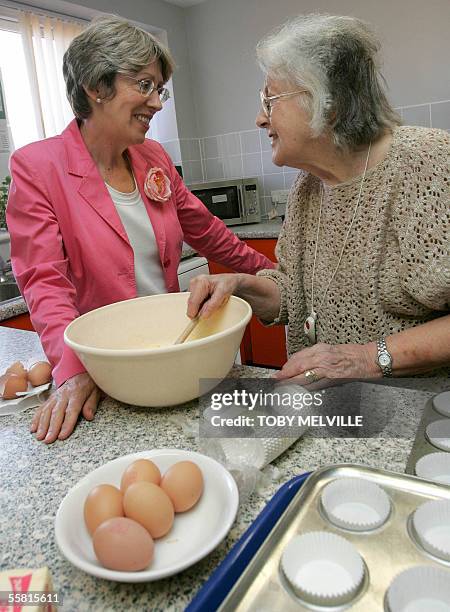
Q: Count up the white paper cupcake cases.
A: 7